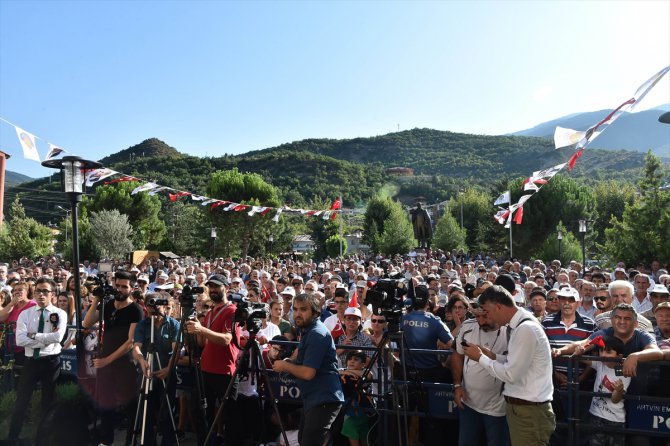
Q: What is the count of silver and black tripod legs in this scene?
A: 3